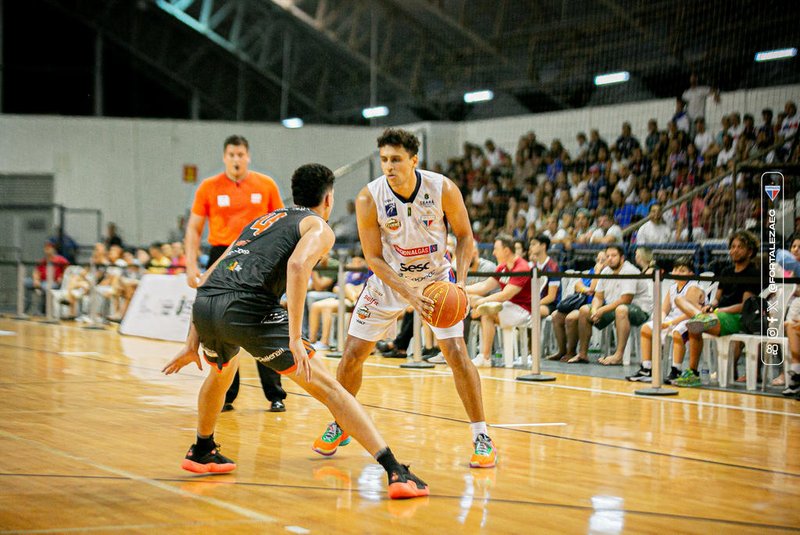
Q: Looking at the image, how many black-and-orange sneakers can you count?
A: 2